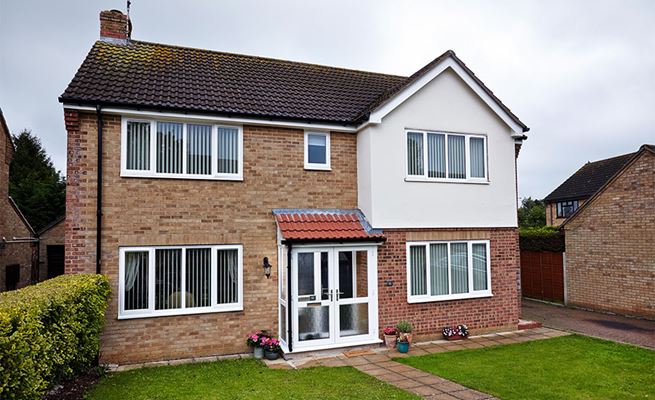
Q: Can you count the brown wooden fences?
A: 1